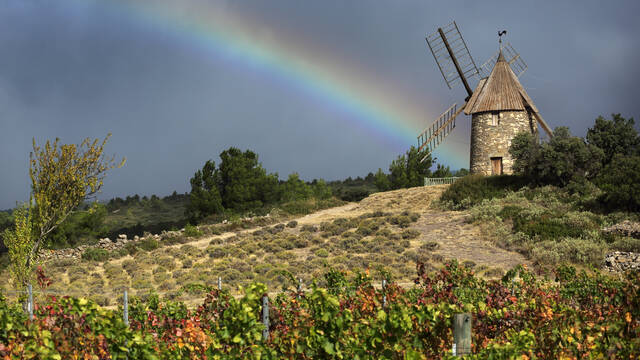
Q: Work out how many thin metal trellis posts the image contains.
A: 6